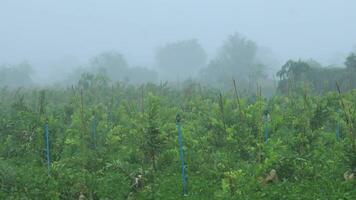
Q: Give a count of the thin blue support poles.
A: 5